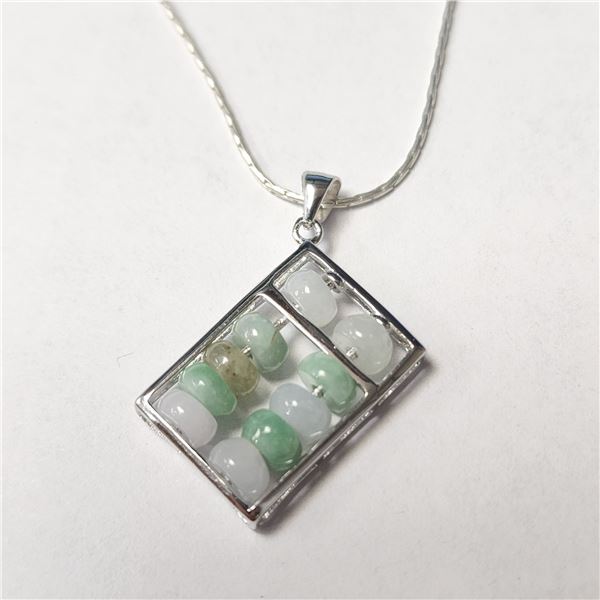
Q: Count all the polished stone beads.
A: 10